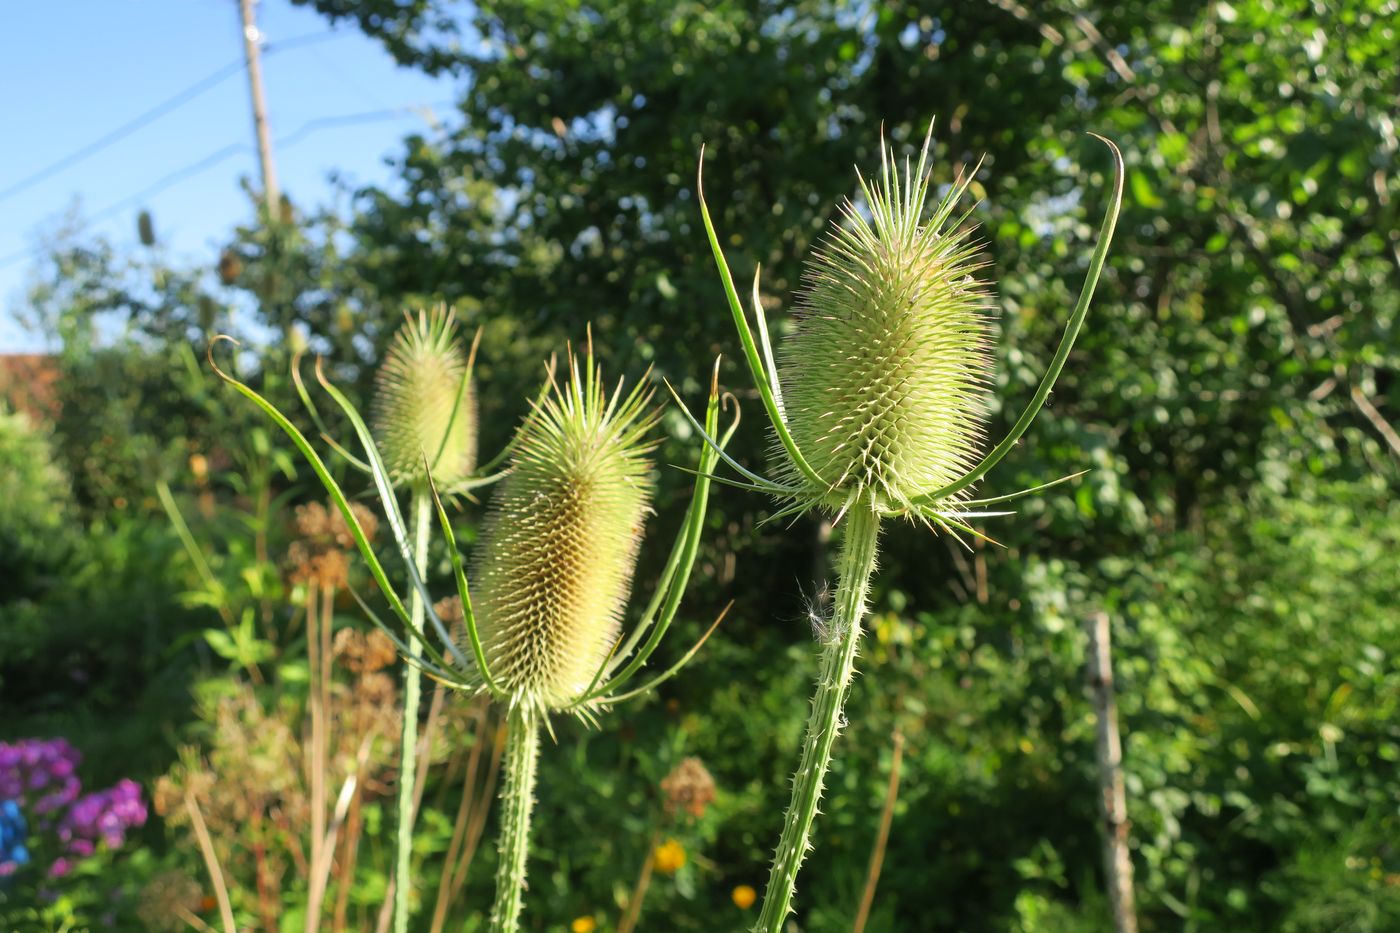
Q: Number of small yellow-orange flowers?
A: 3